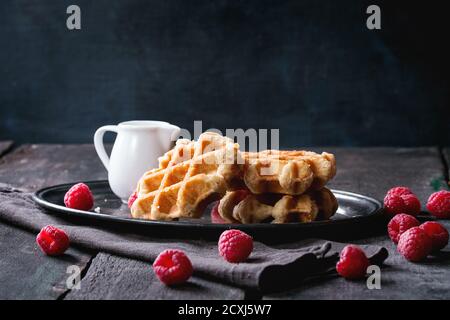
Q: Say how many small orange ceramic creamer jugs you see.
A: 0